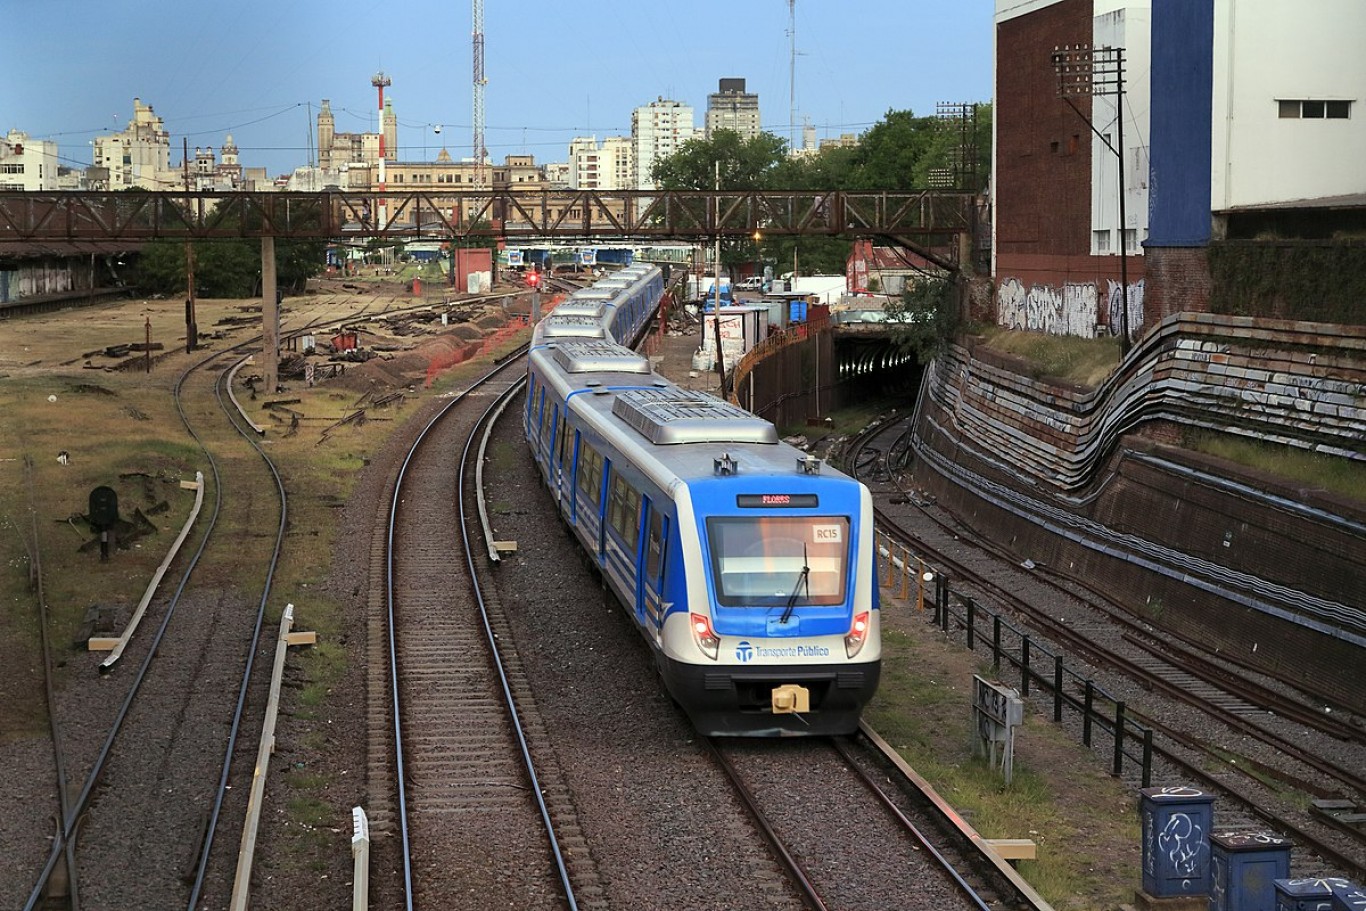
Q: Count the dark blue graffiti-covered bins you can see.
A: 4